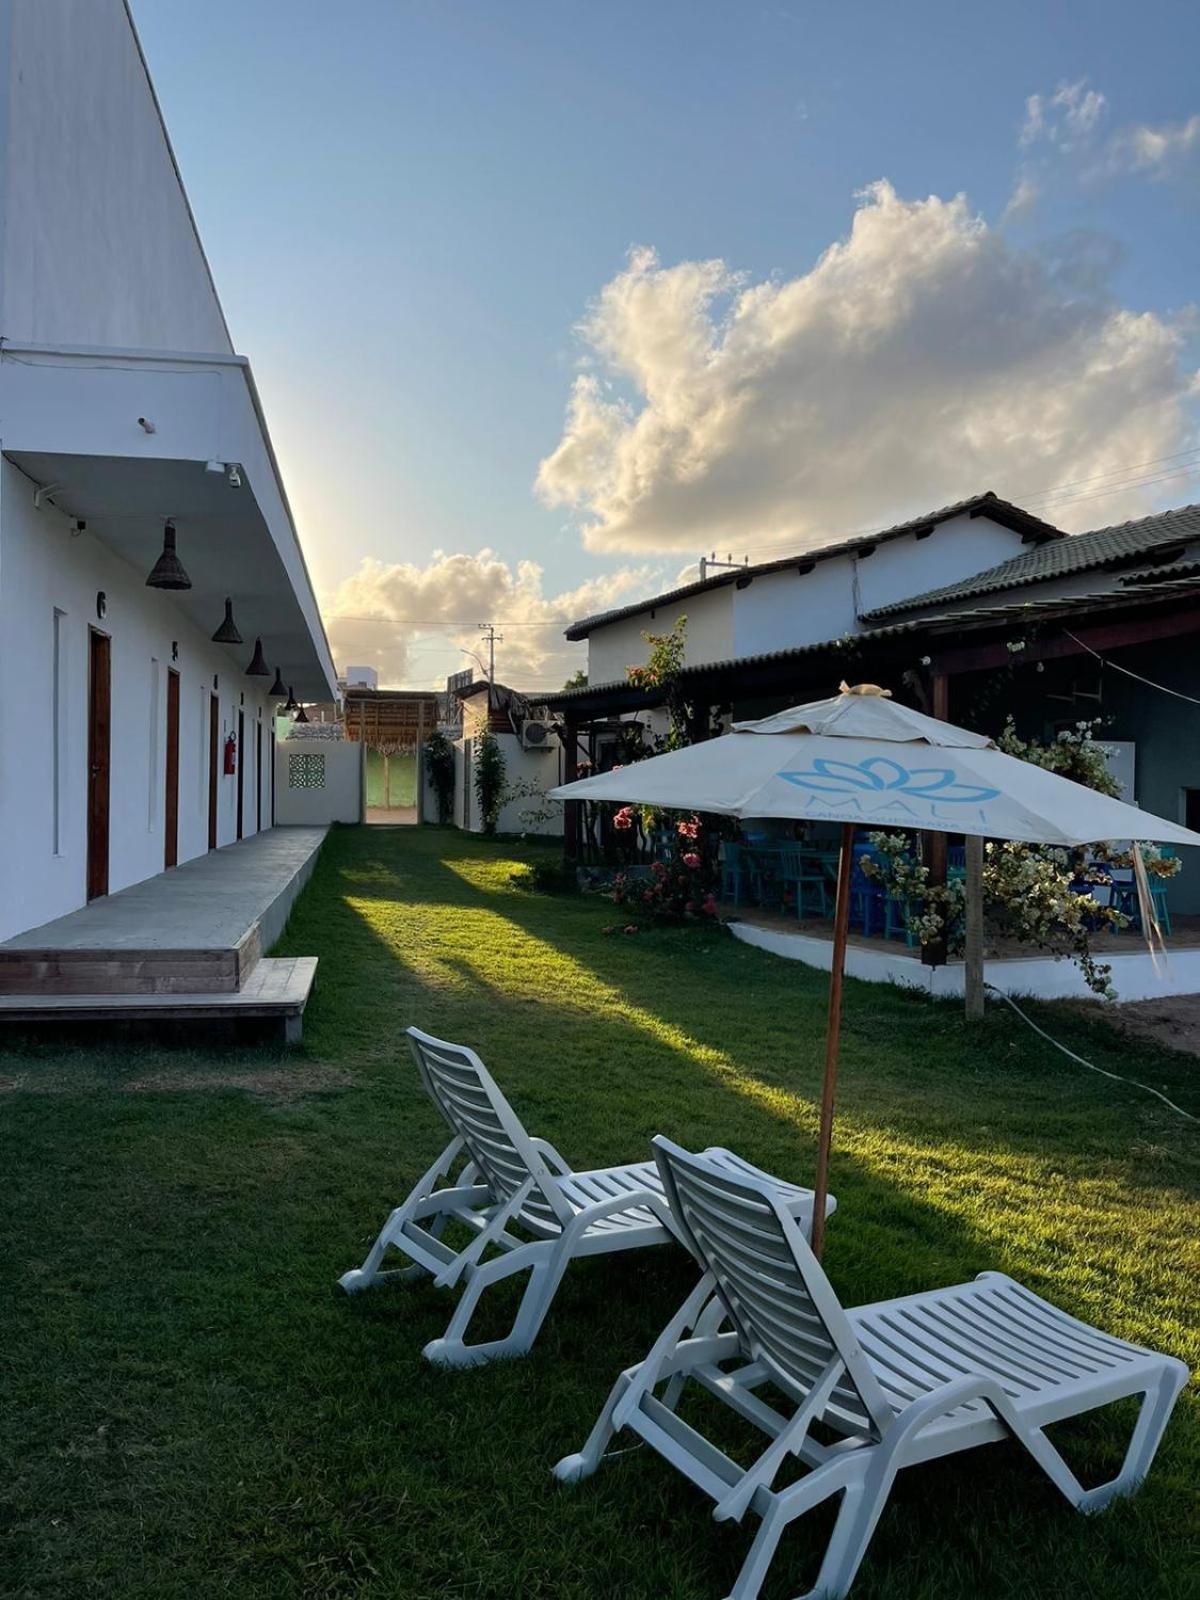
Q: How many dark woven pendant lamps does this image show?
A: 6